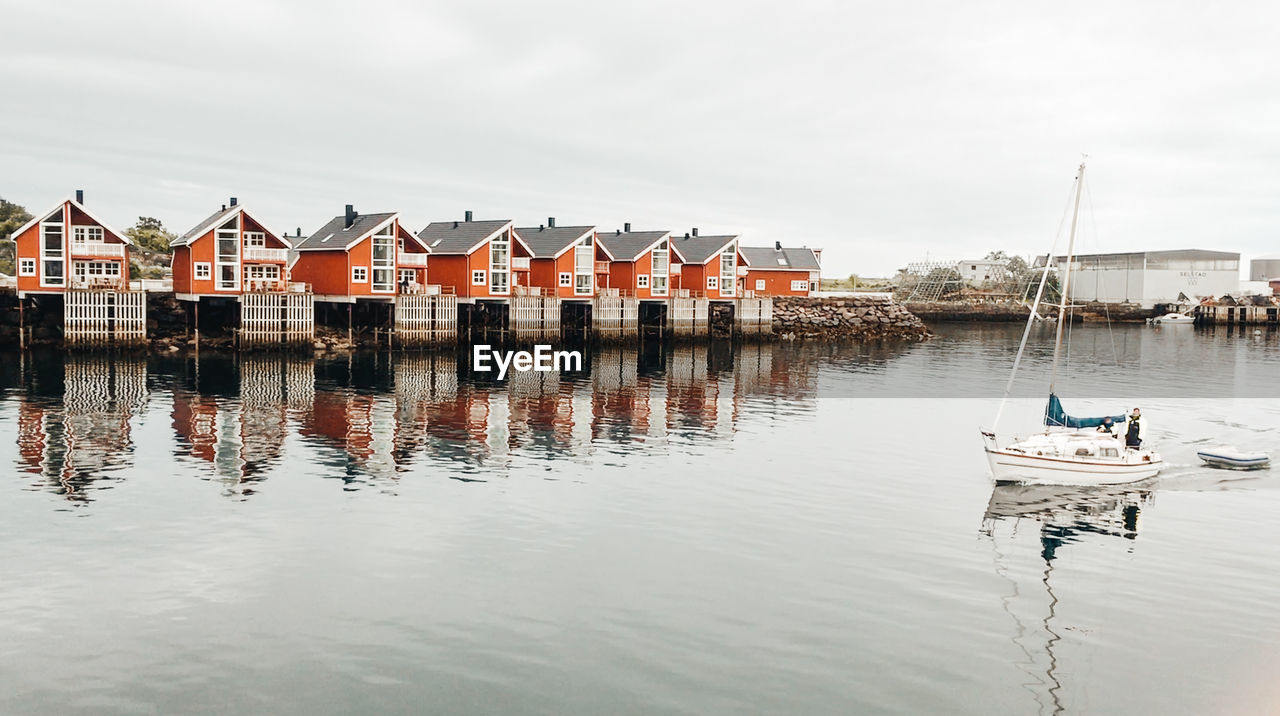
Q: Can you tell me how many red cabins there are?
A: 8